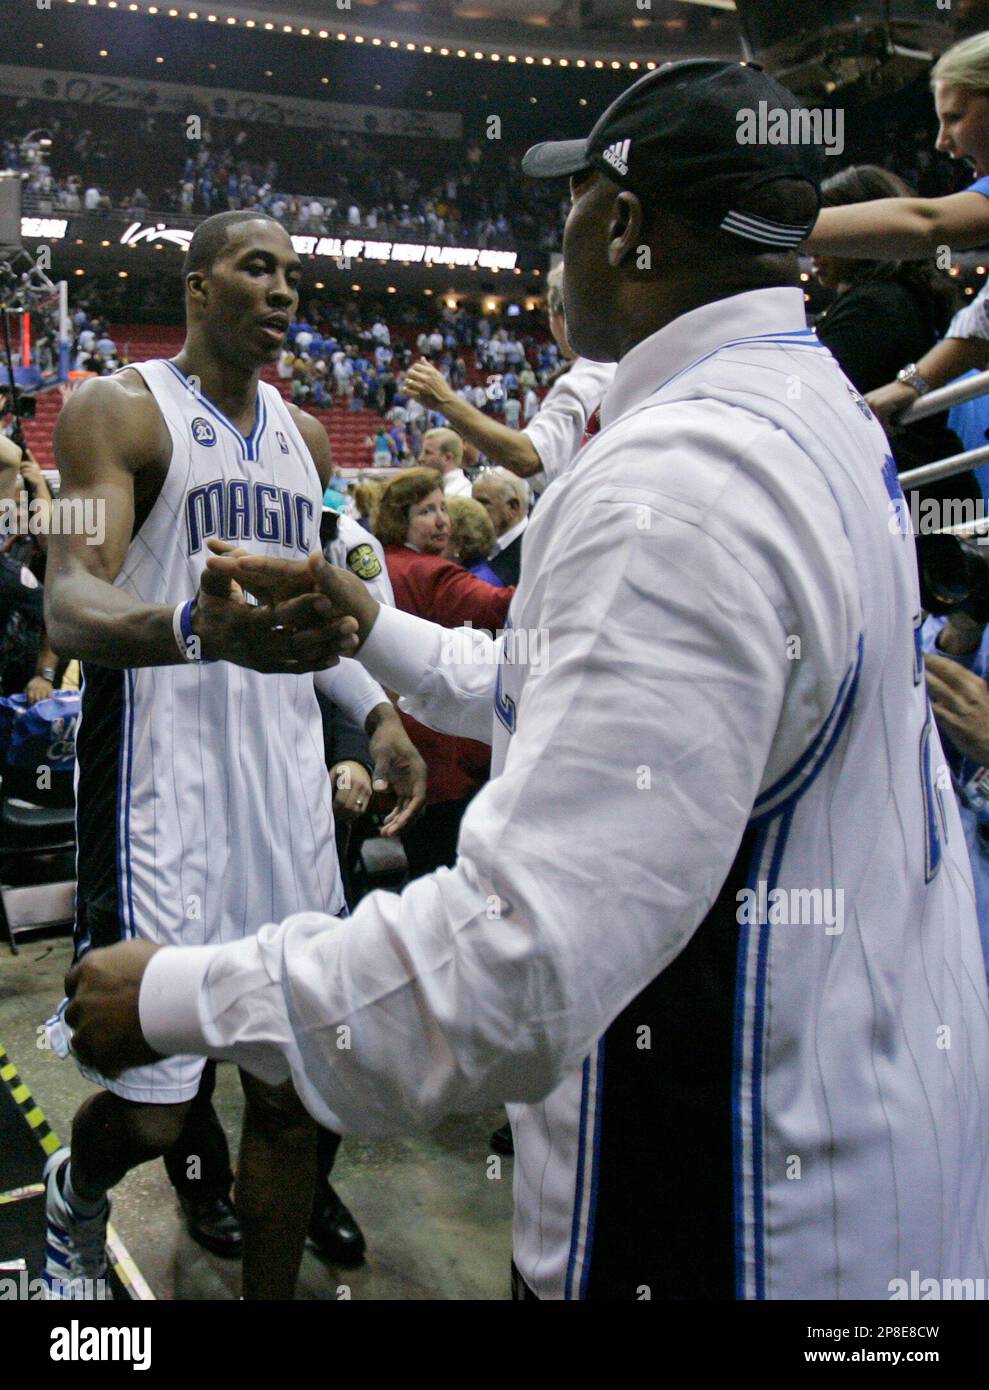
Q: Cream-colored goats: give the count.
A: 0